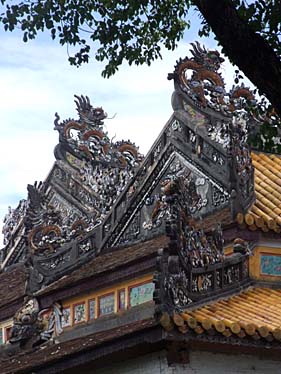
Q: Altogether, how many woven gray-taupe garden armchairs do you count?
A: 0